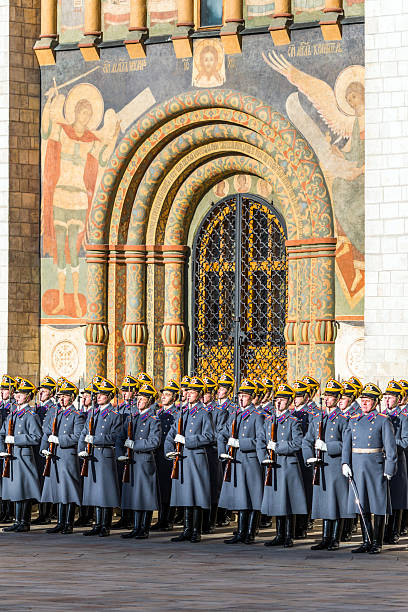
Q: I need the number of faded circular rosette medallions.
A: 2